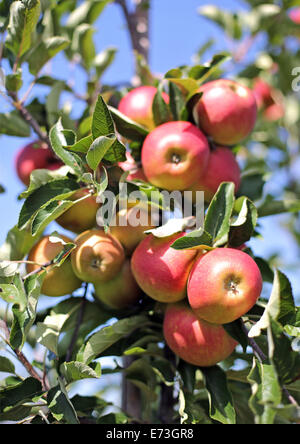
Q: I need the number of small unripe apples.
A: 5